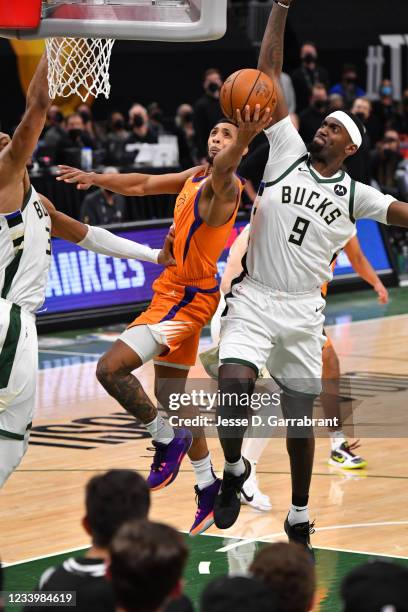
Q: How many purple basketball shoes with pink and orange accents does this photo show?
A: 2